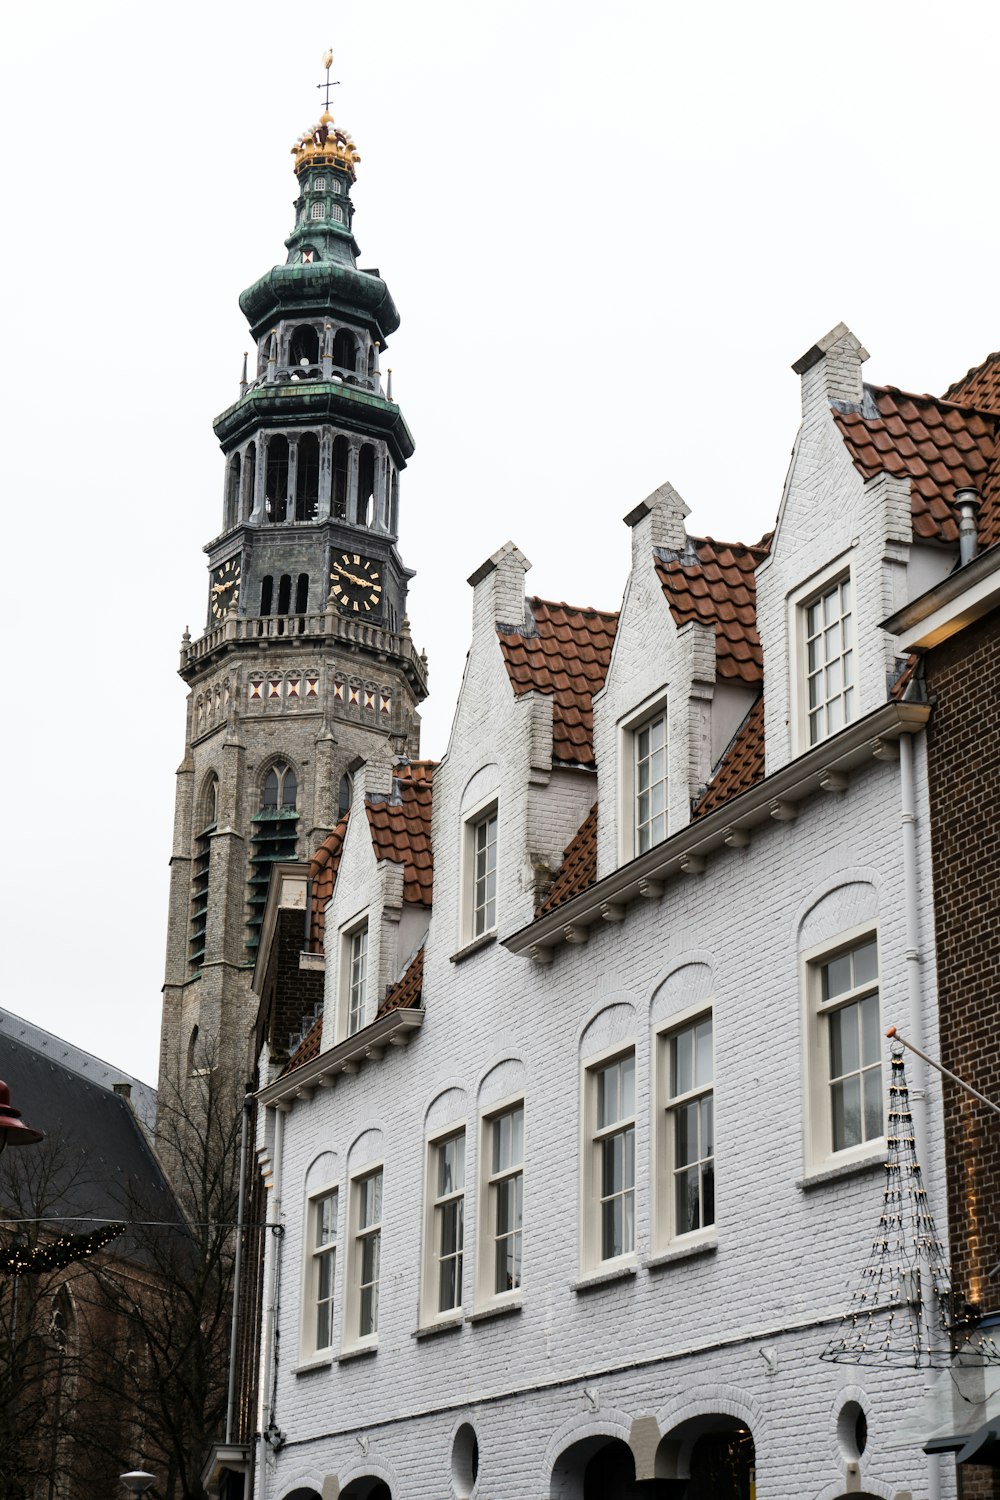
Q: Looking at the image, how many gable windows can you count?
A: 4